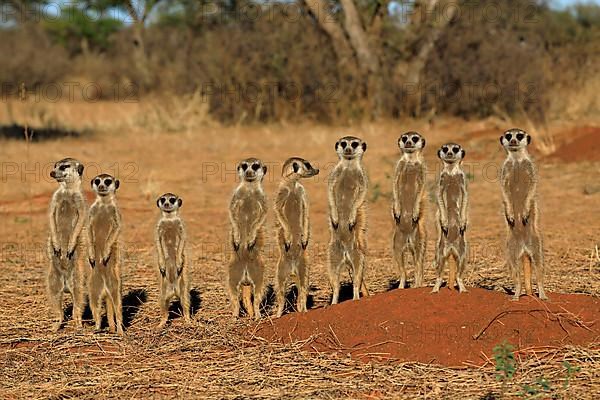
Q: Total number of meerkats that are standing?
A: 9